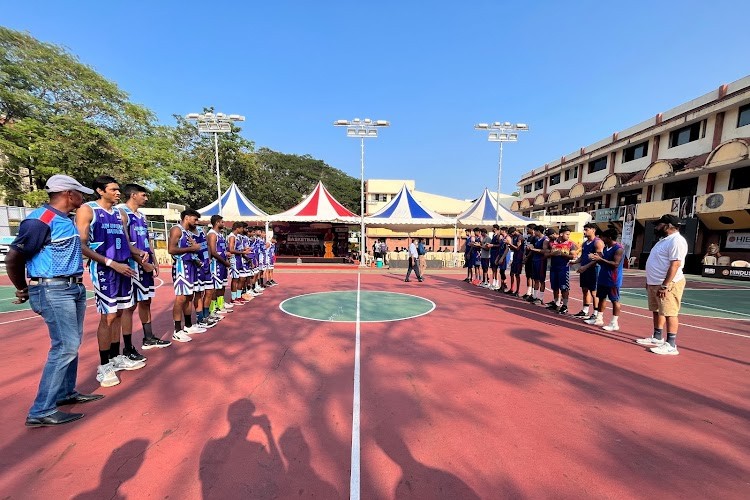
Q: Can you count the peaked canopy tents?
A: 4